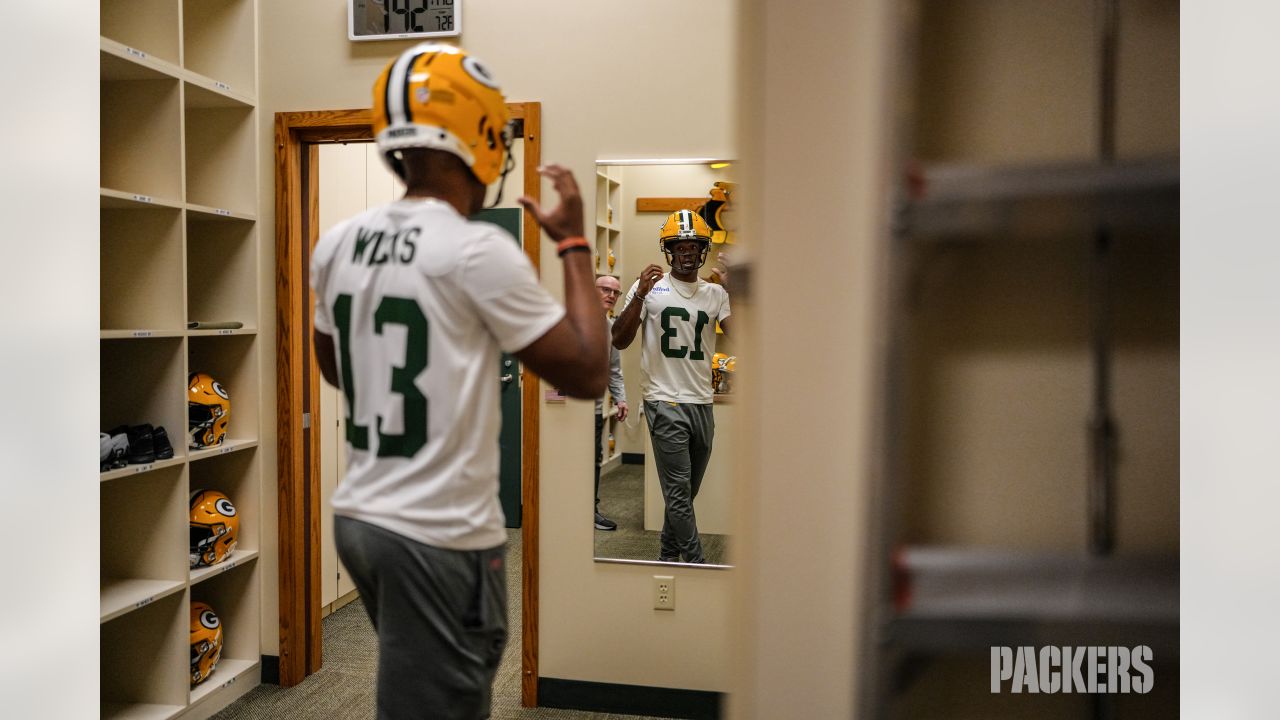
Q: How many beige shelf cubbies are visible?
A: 12